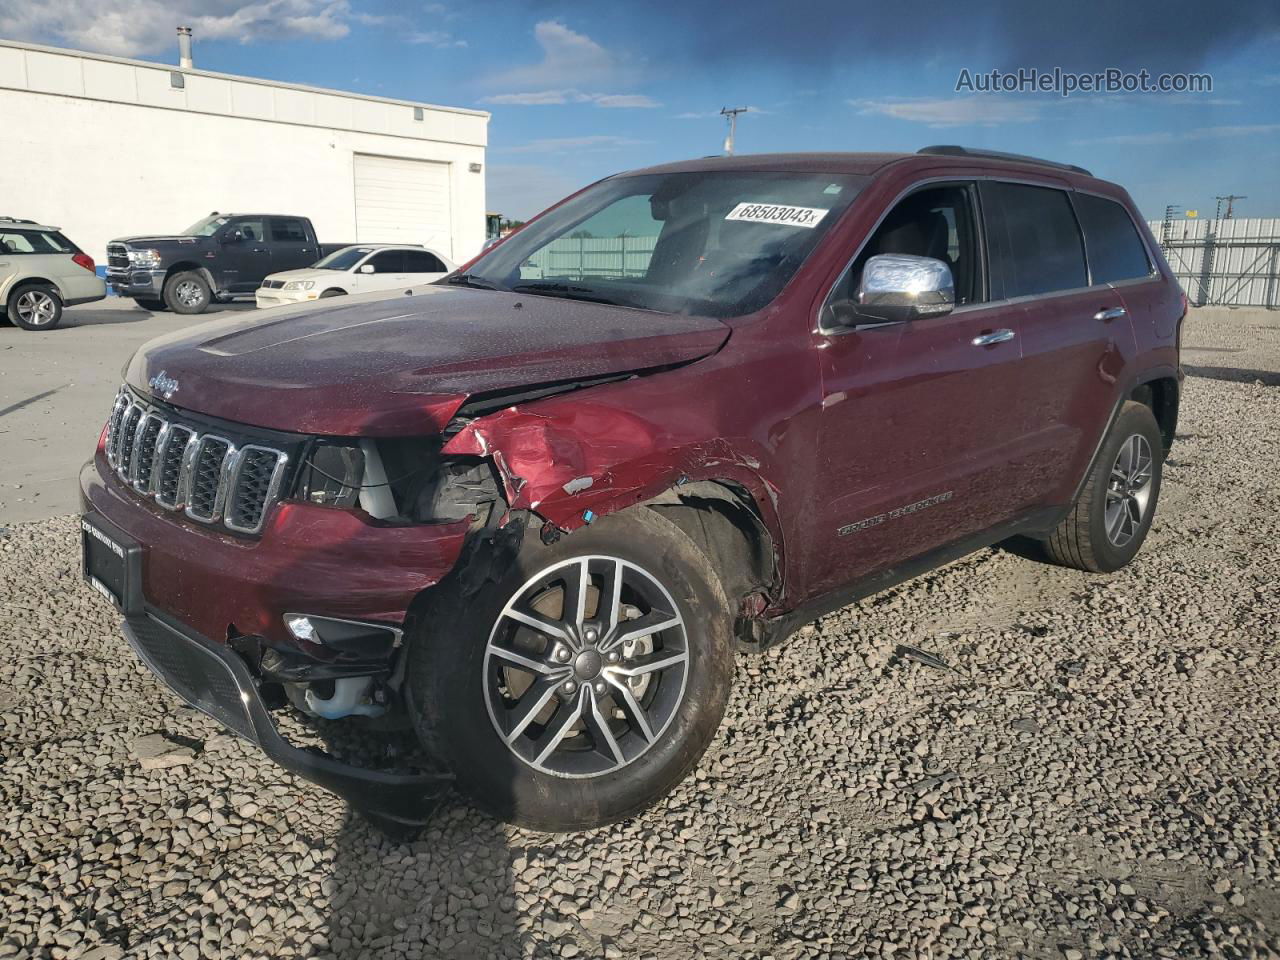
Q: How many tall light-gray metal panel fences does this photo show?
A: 1